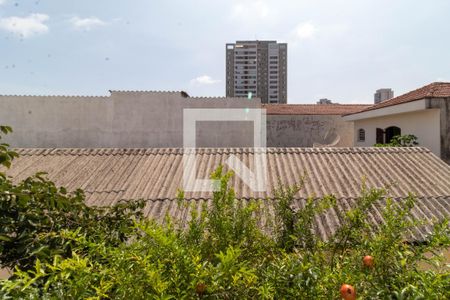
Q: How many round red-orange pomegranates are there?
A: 3